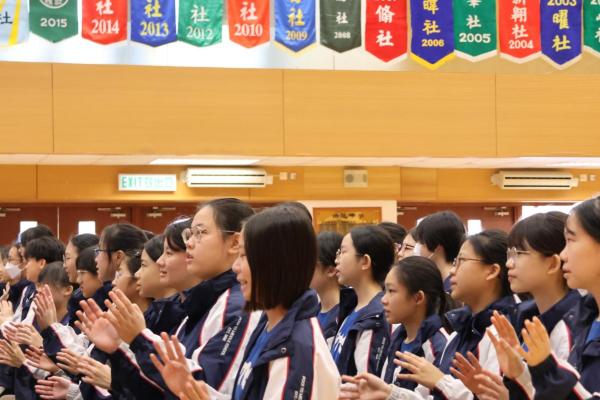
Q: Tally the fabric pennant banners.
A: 14